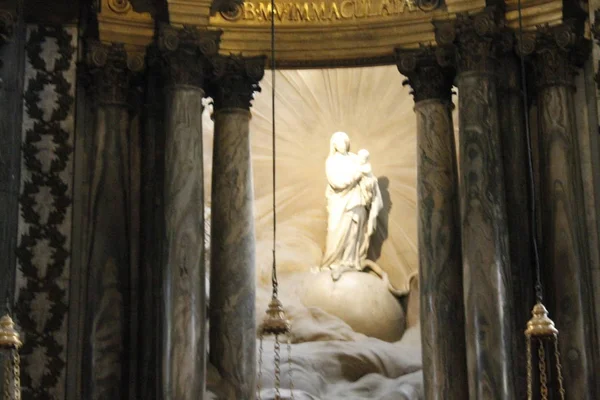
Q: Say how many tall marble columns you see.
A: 6